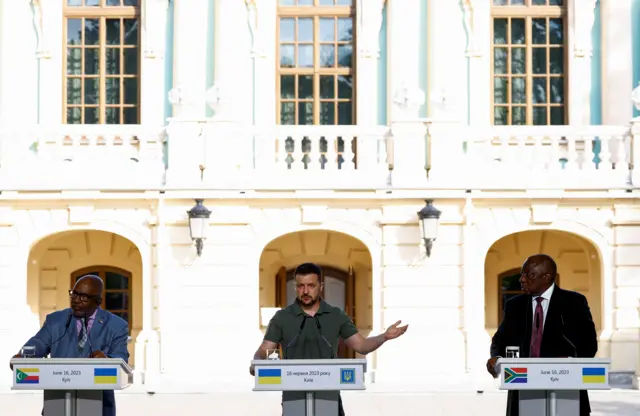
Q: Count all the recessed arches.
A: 3